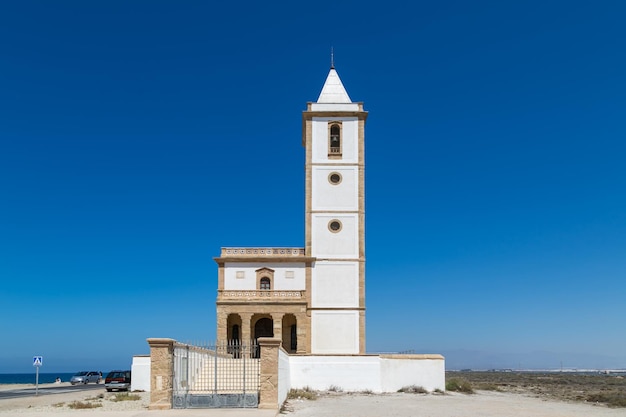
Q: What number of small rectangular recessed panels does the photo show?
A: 2